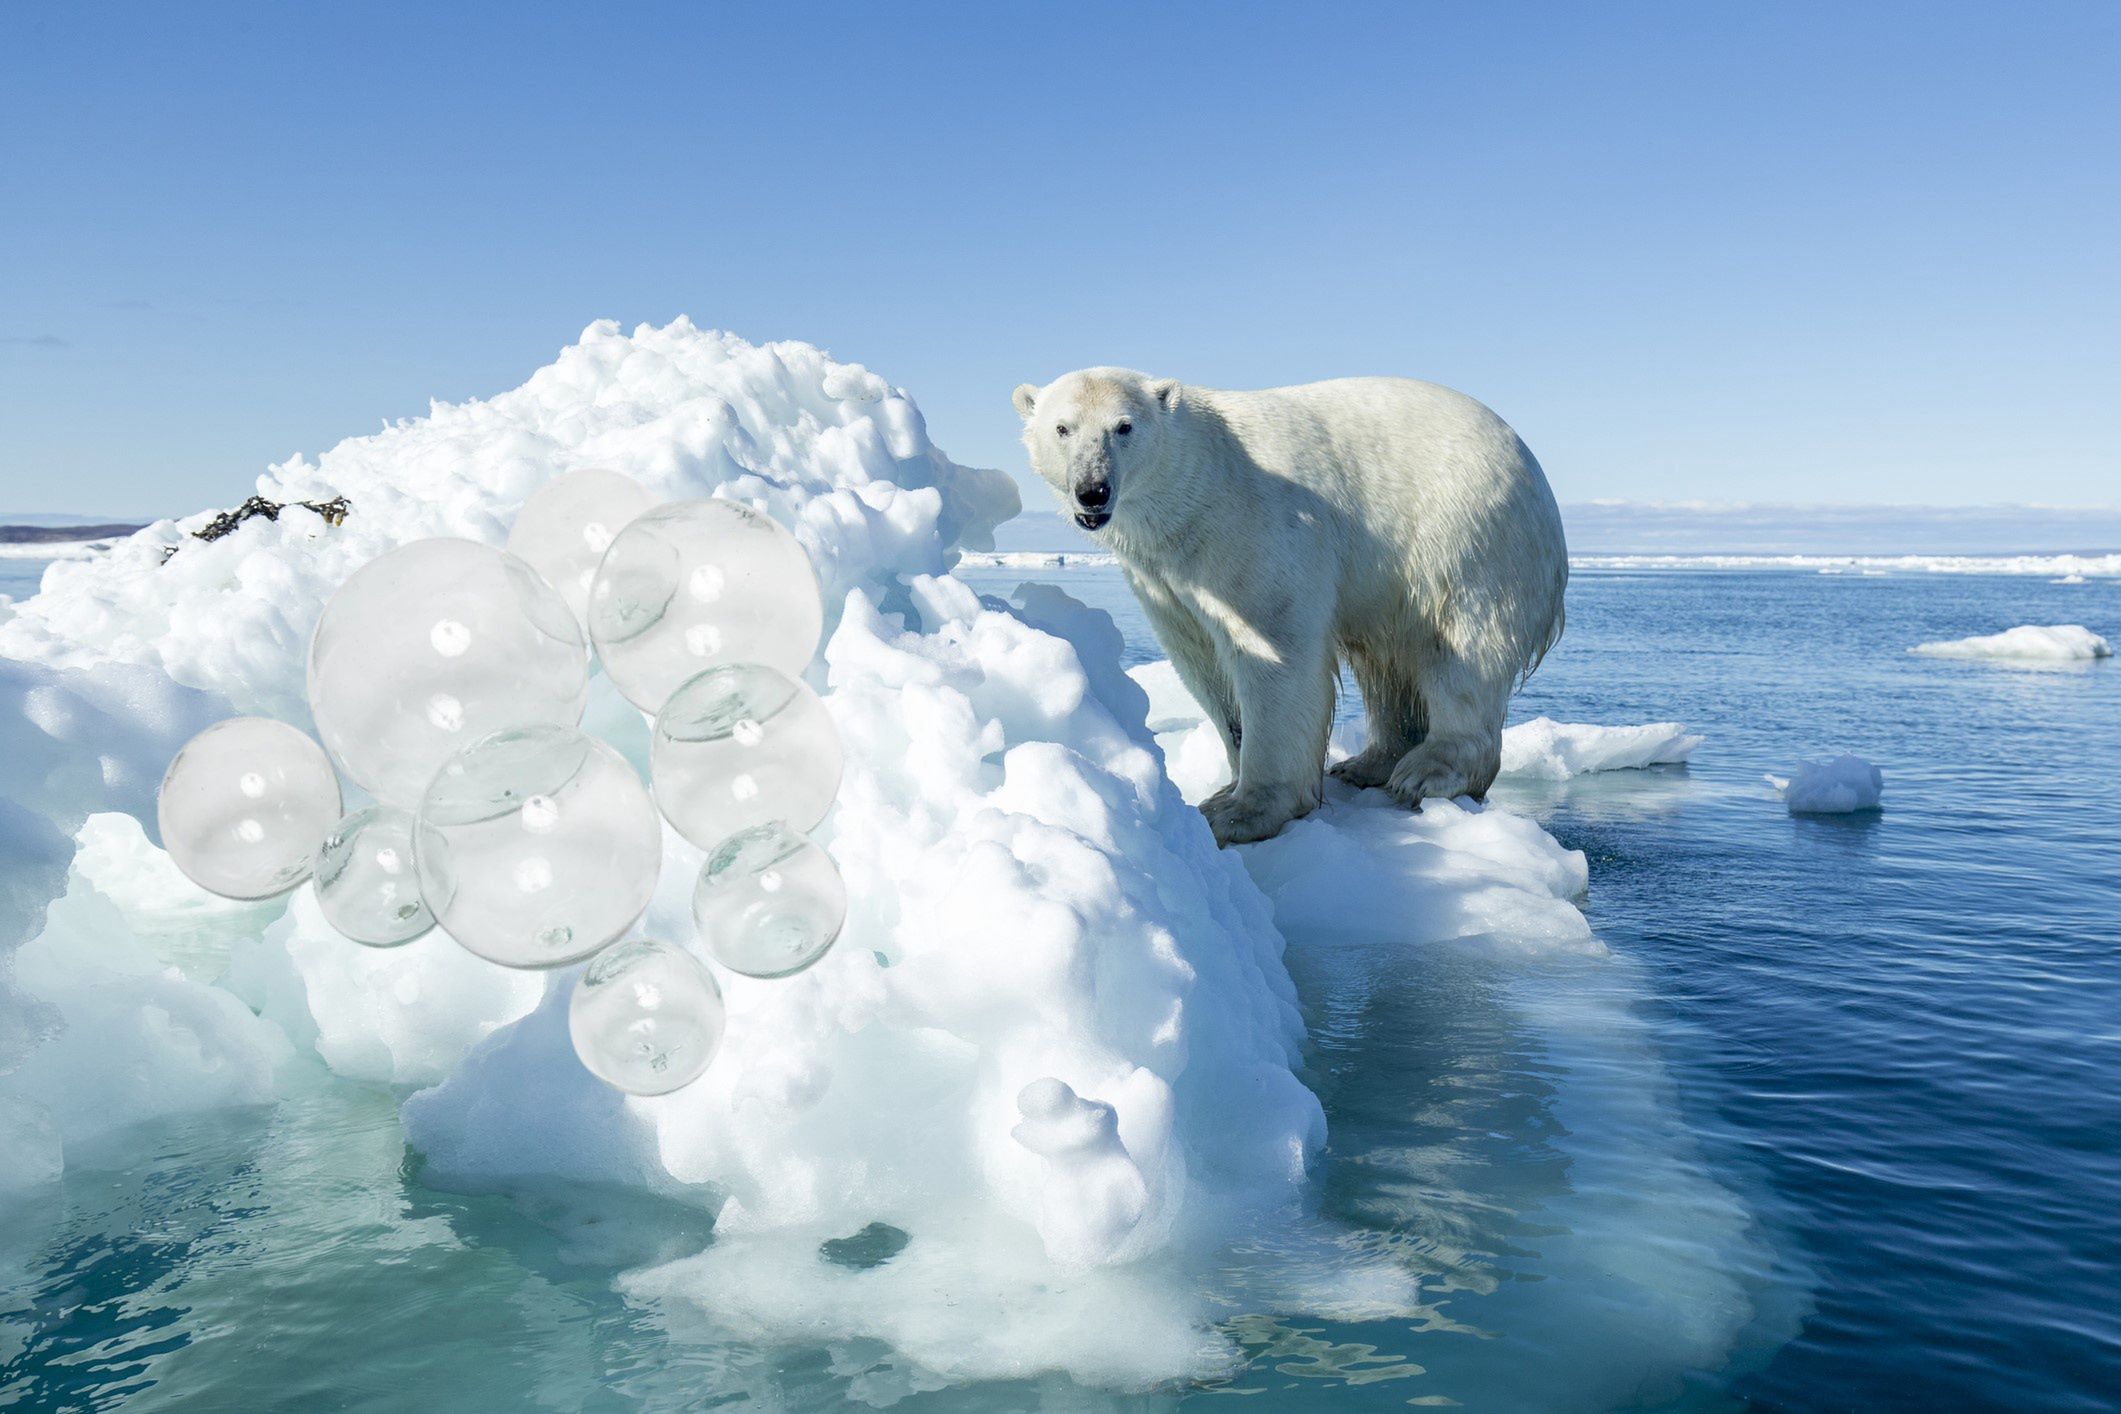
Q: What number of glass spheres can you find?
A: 9